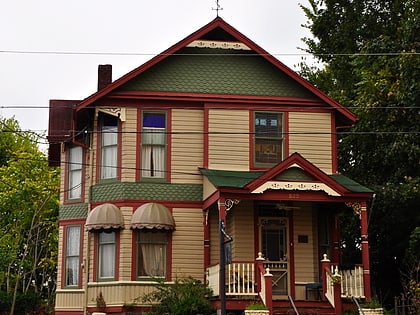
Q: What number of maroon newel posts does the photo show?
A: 4